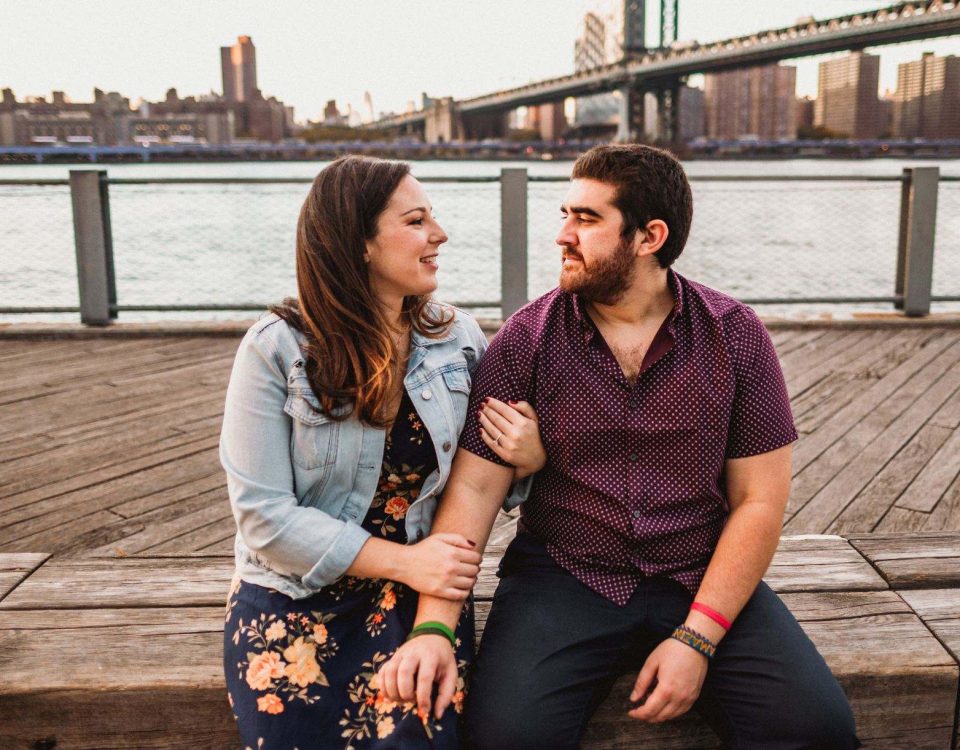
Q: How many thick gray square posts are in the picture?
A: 3